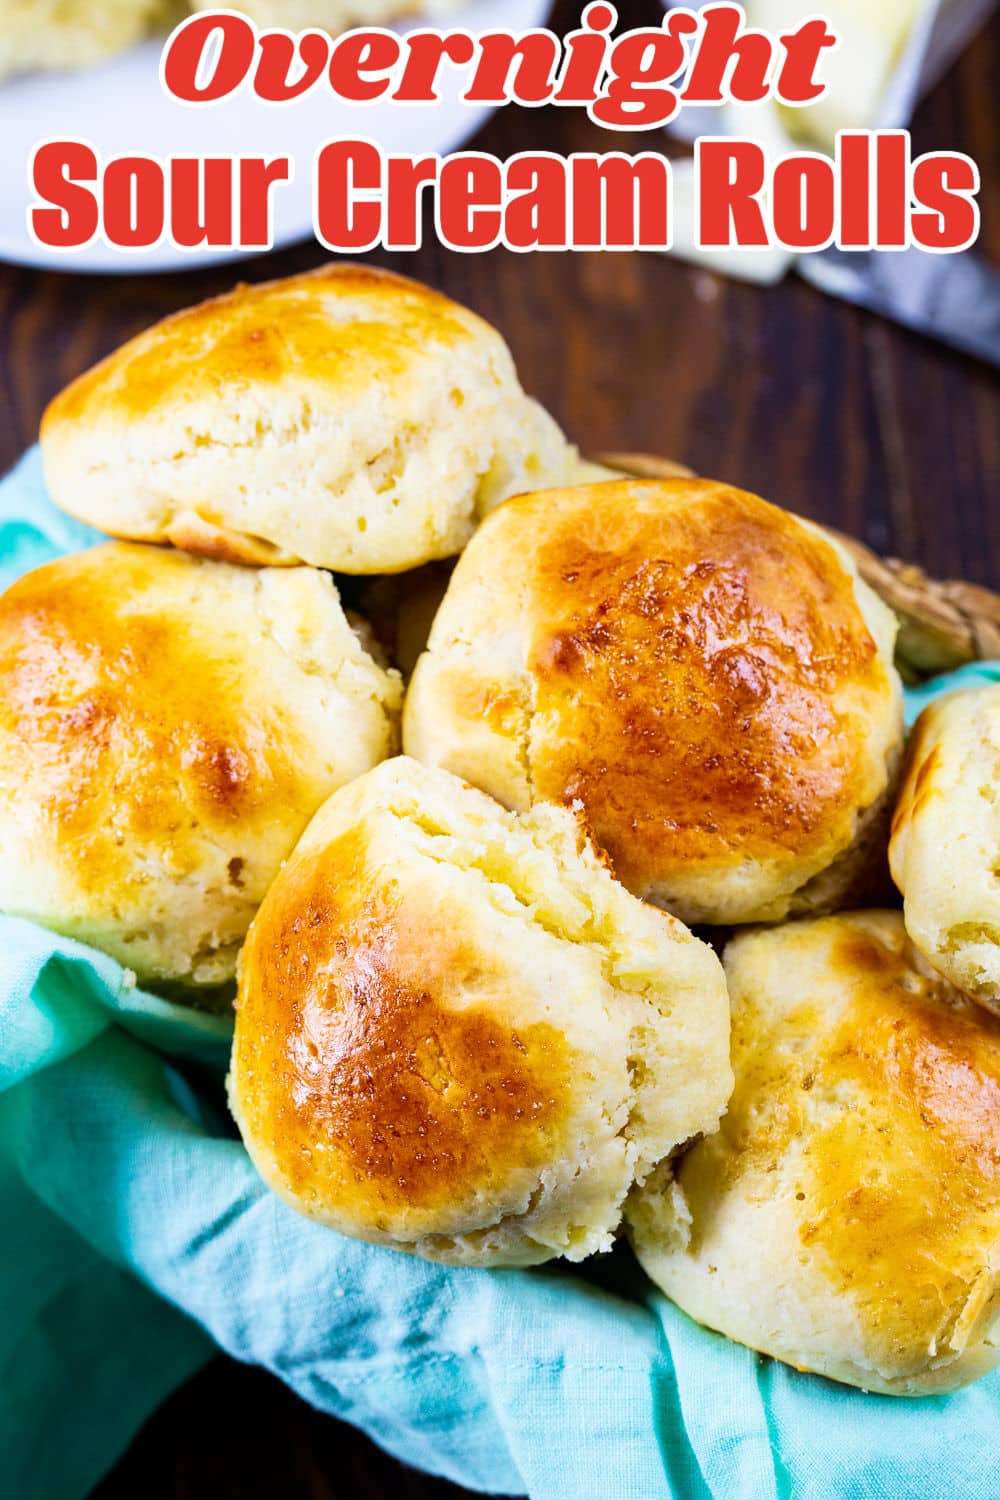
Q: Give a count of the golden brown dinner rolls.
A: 6